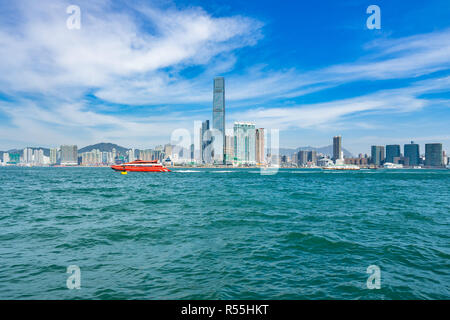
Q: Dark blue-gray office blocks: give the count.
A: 4